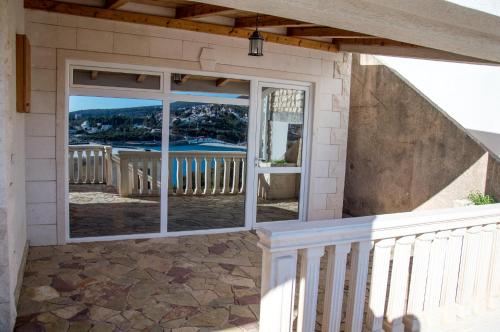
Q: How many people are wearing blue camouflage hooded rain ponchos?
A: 0